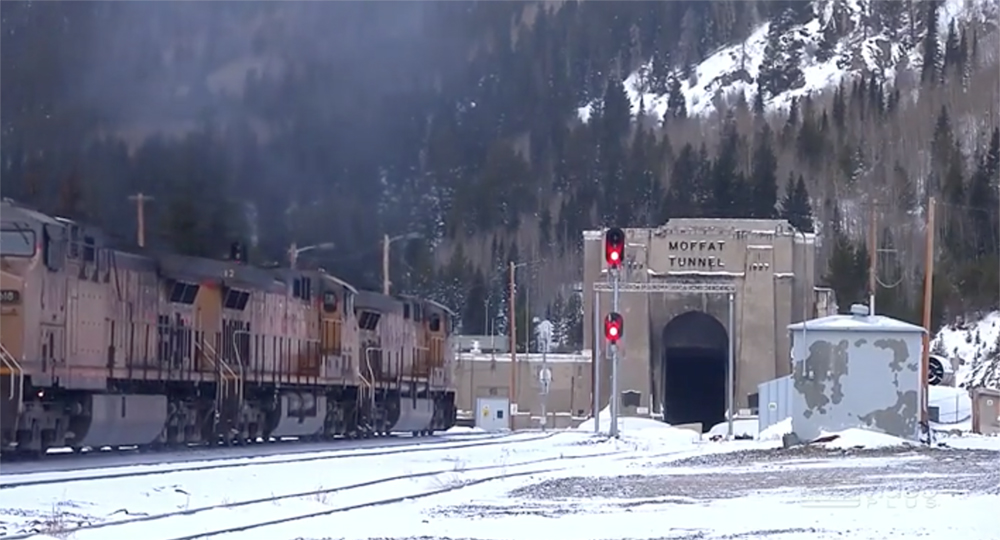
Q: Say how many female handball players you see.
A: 0